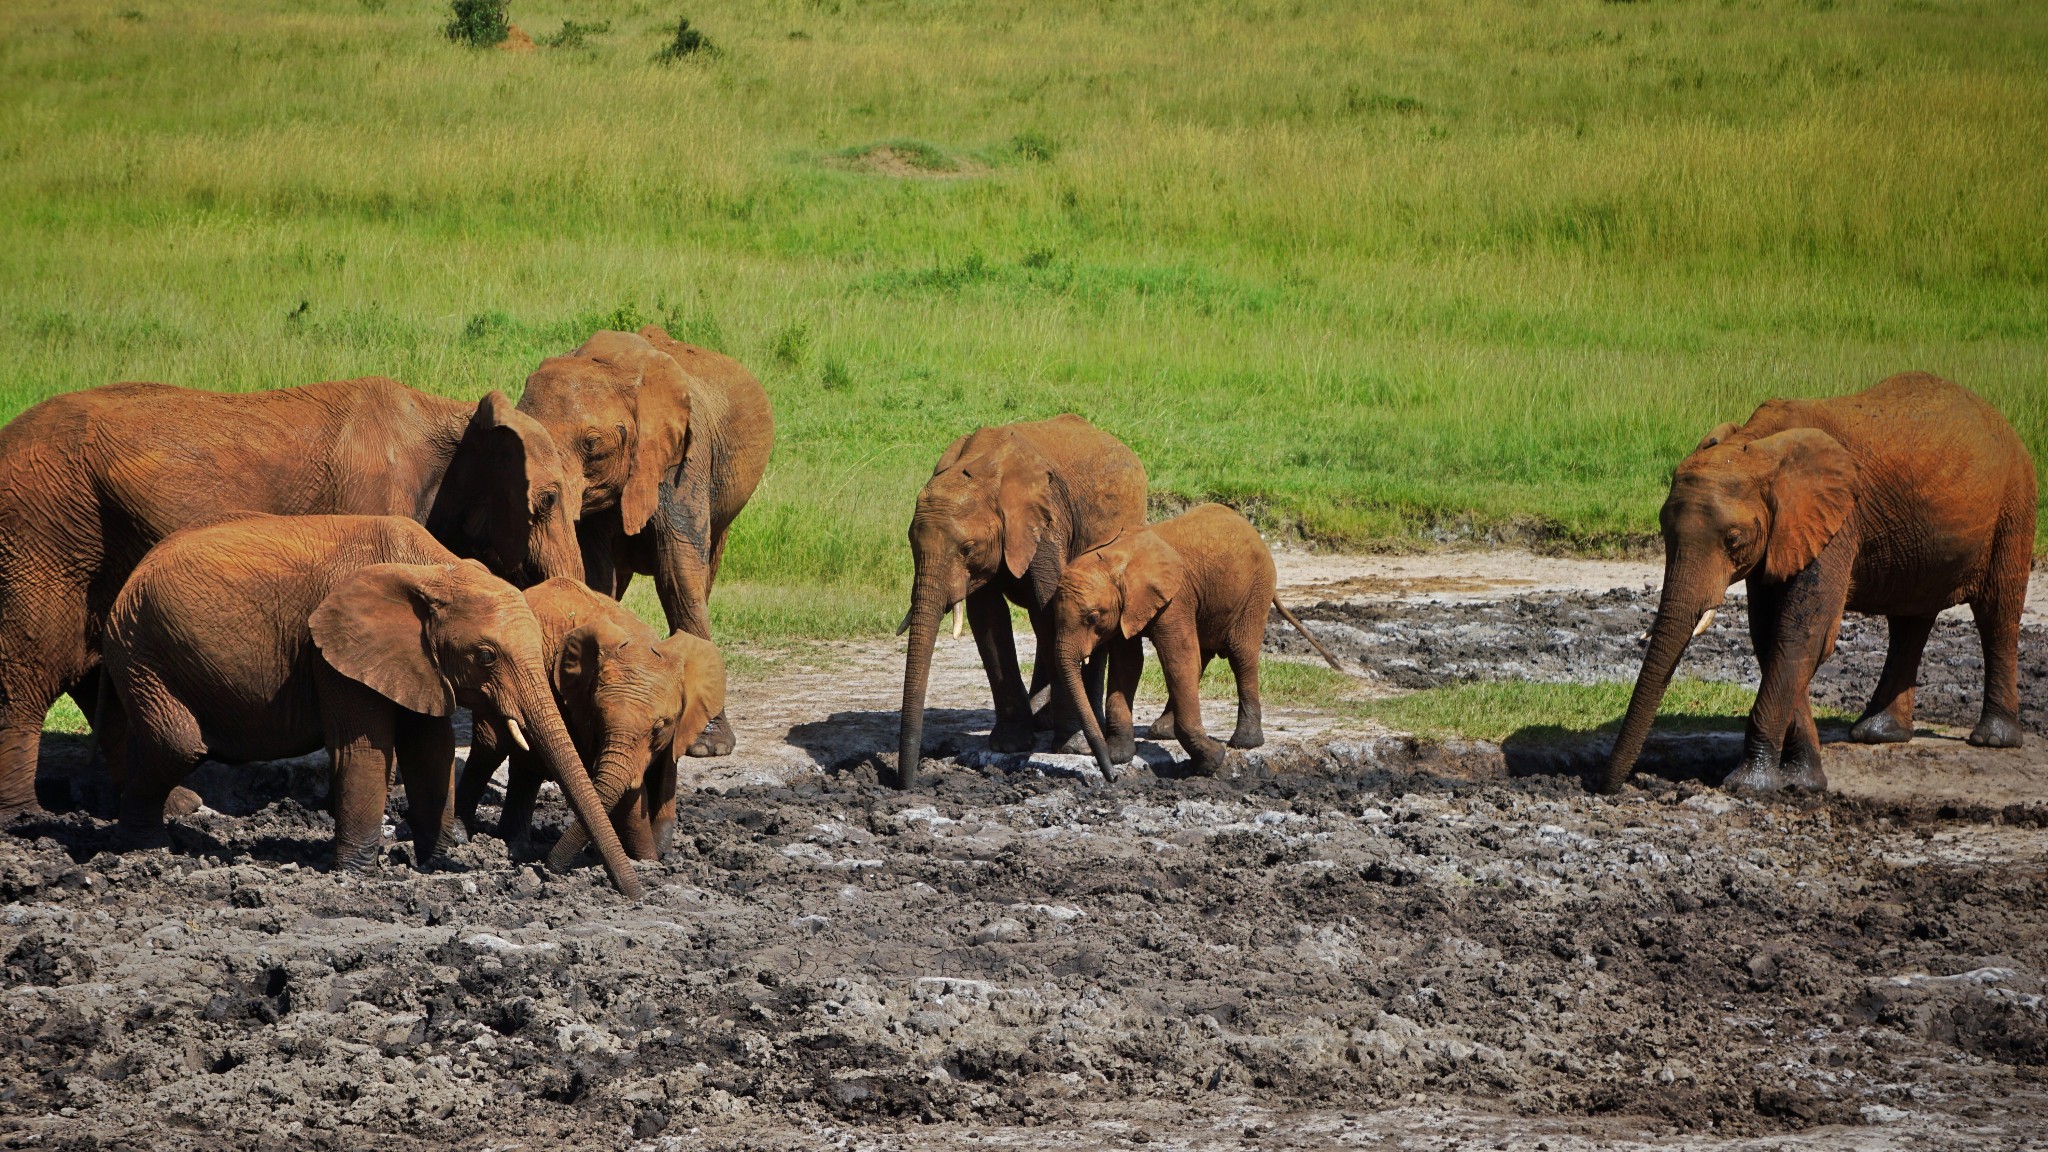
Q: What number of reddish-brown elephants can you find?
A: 7